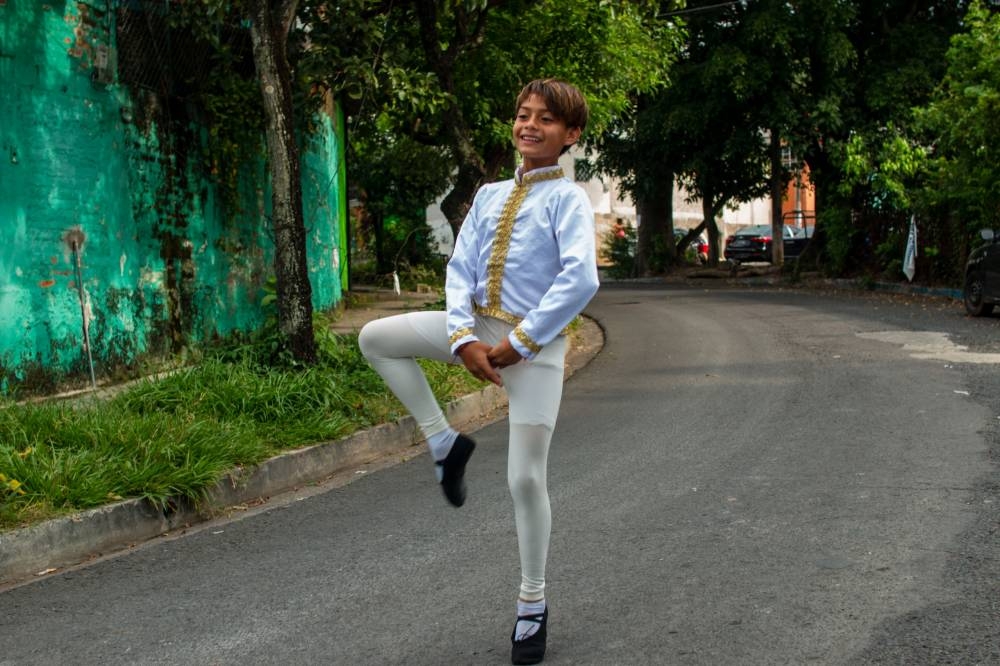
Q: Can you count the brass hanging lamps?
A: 0